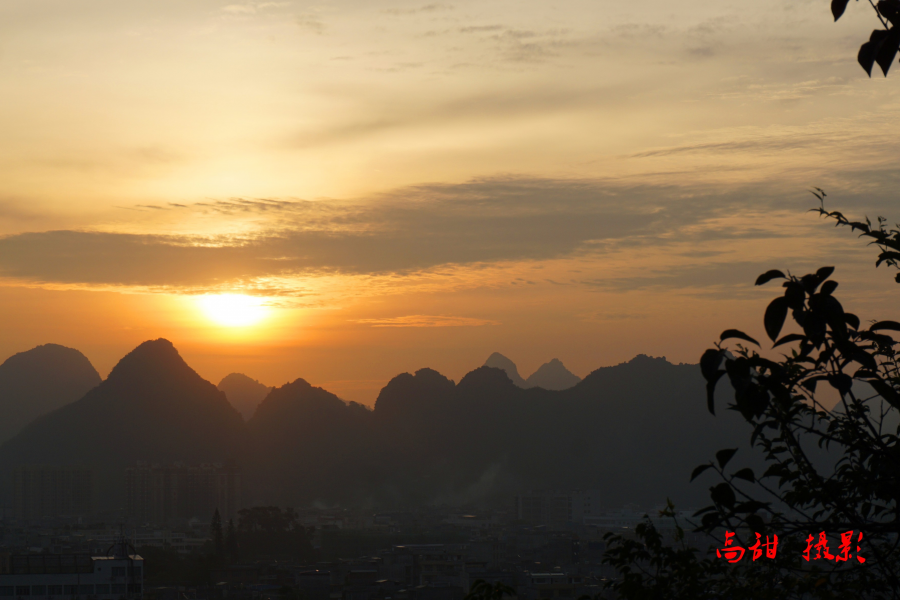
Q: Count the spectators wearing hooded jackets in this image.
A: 0